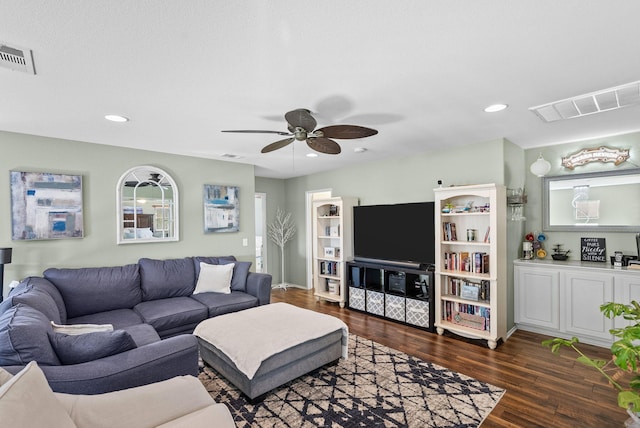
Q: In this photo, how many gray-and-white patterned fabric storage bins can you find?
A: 4